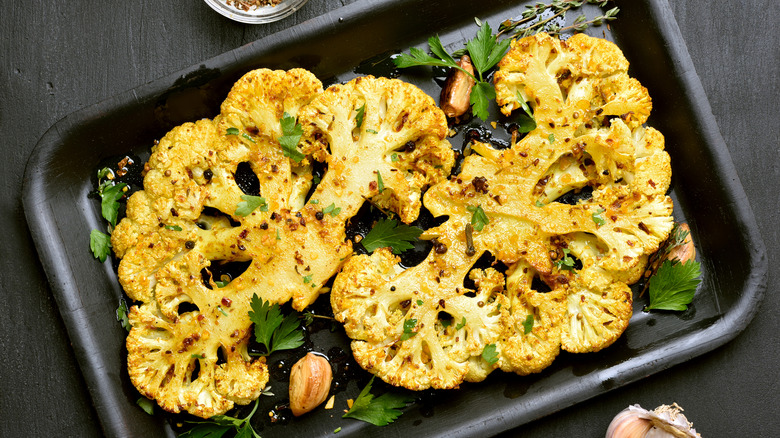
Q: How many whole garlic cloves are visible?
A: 3